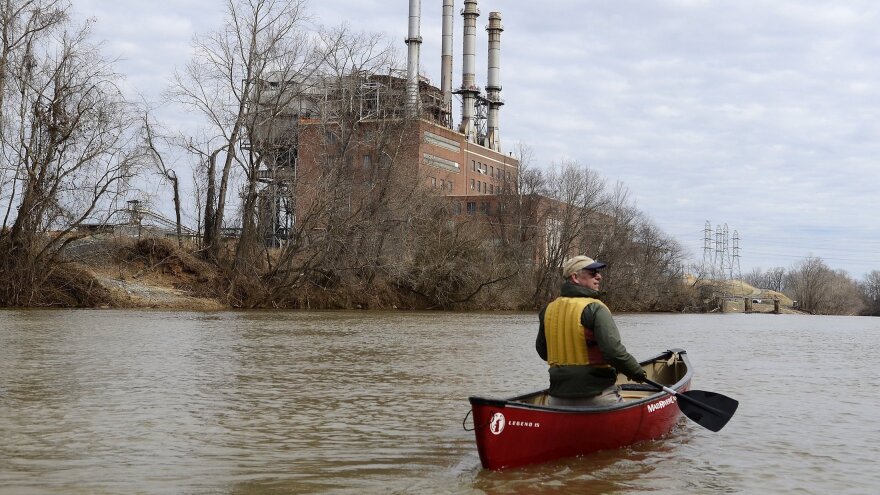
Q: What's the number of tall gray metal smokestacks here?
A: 4